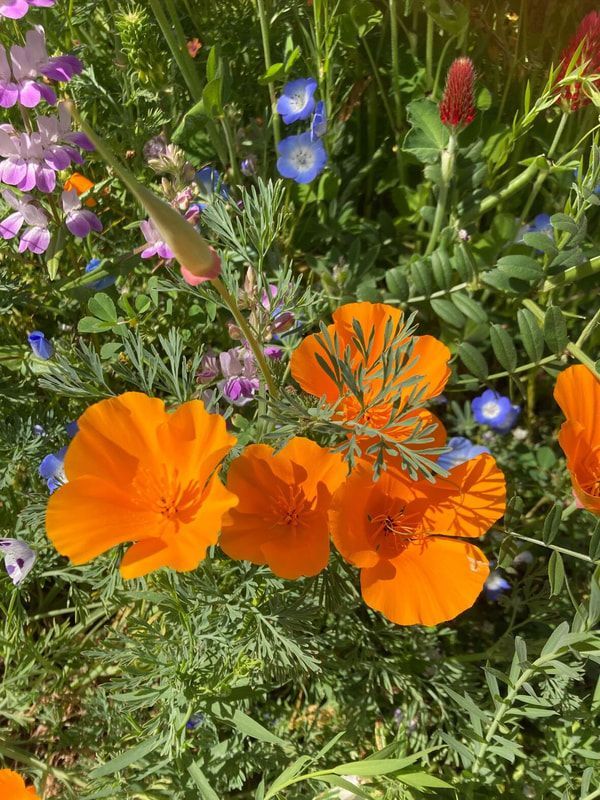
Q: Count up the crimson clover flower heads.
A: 2